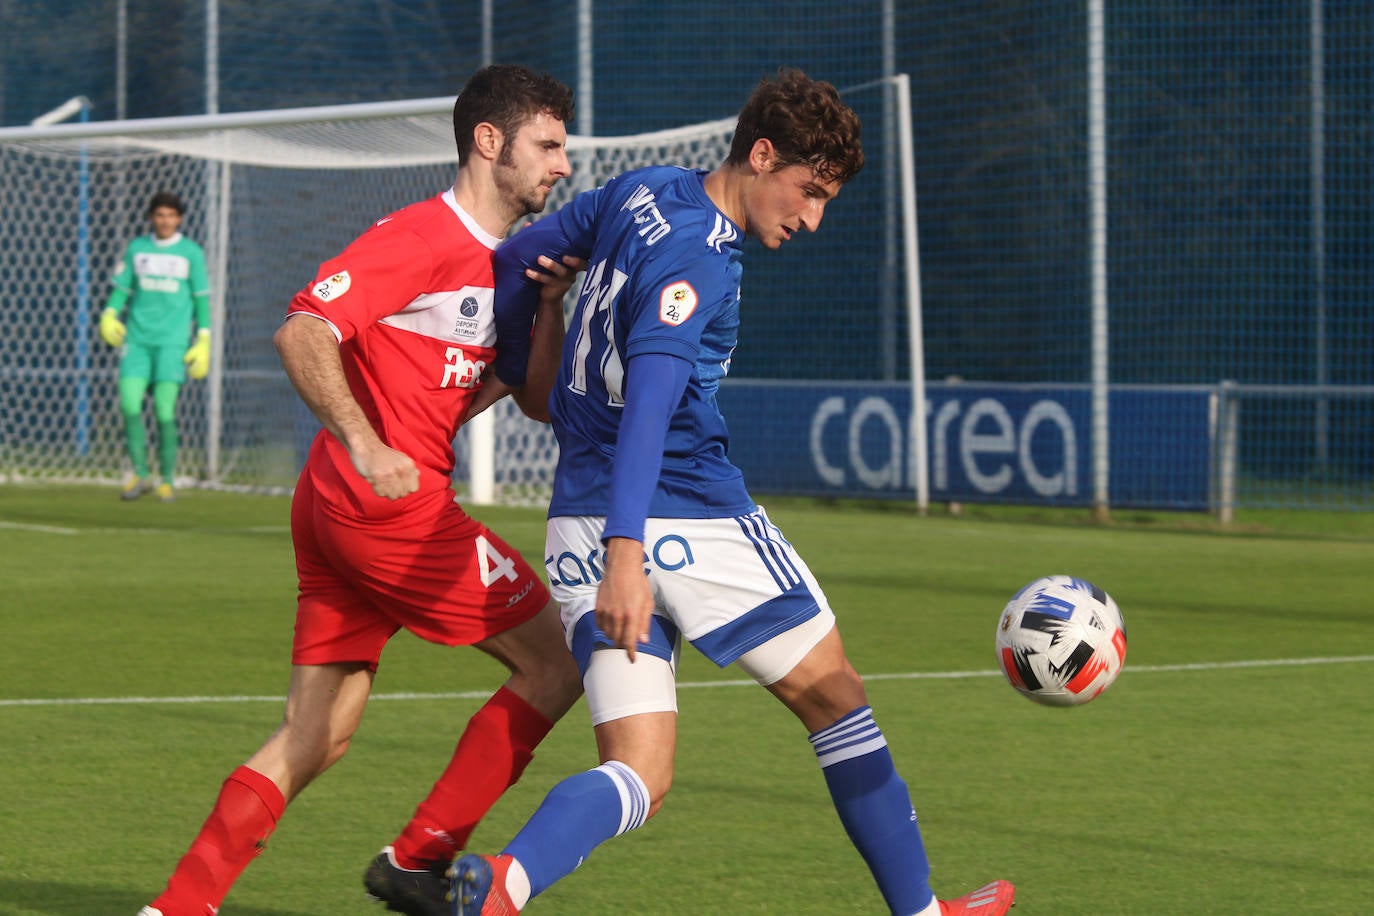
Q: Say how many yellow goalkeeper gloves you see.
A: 2